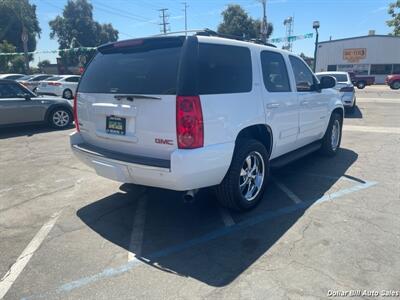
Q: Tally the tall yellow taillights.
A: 0